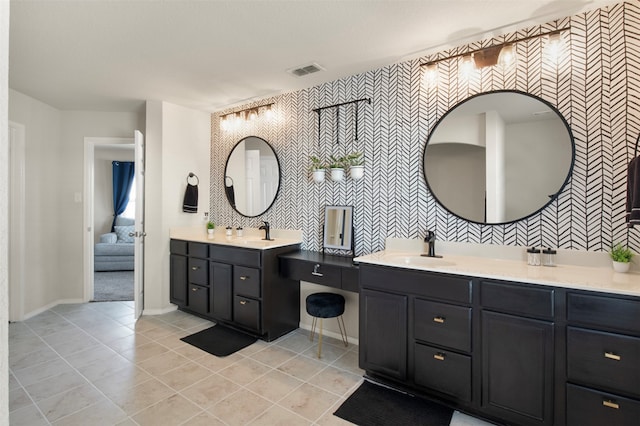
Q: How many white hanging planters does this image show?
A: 3